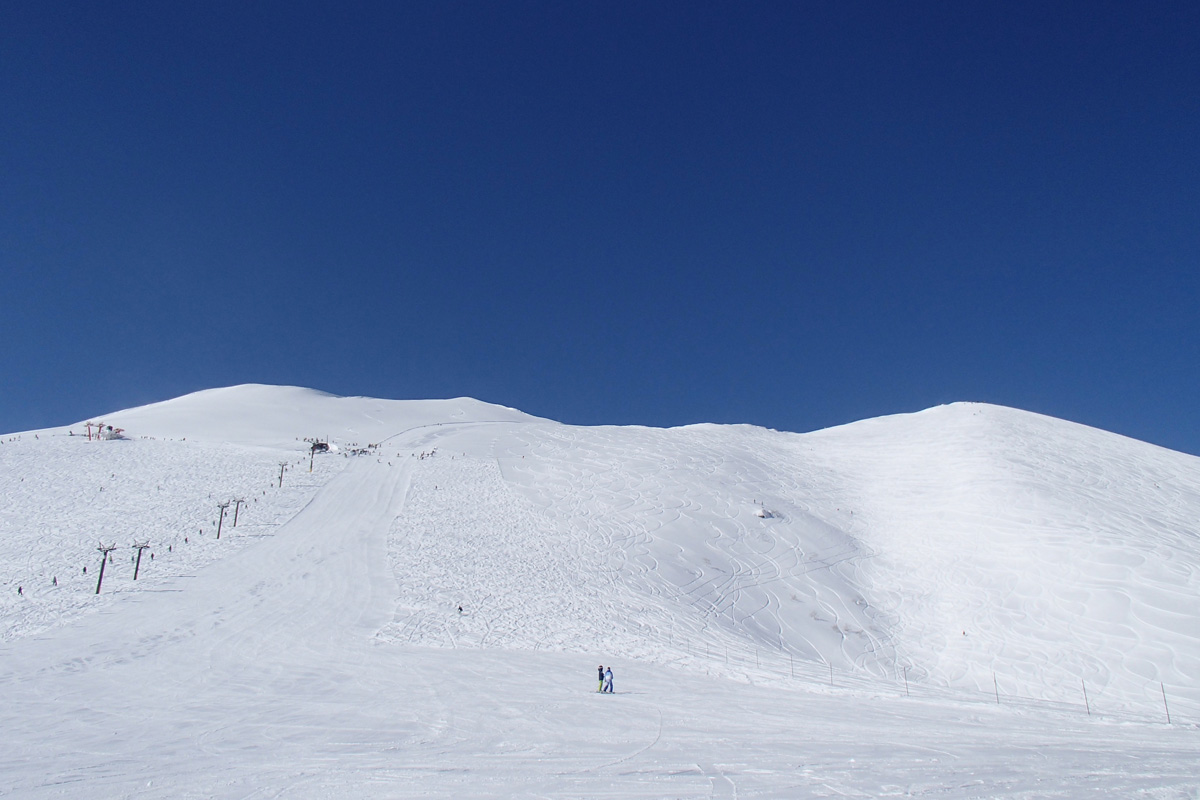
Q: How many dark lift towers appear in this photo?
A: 6